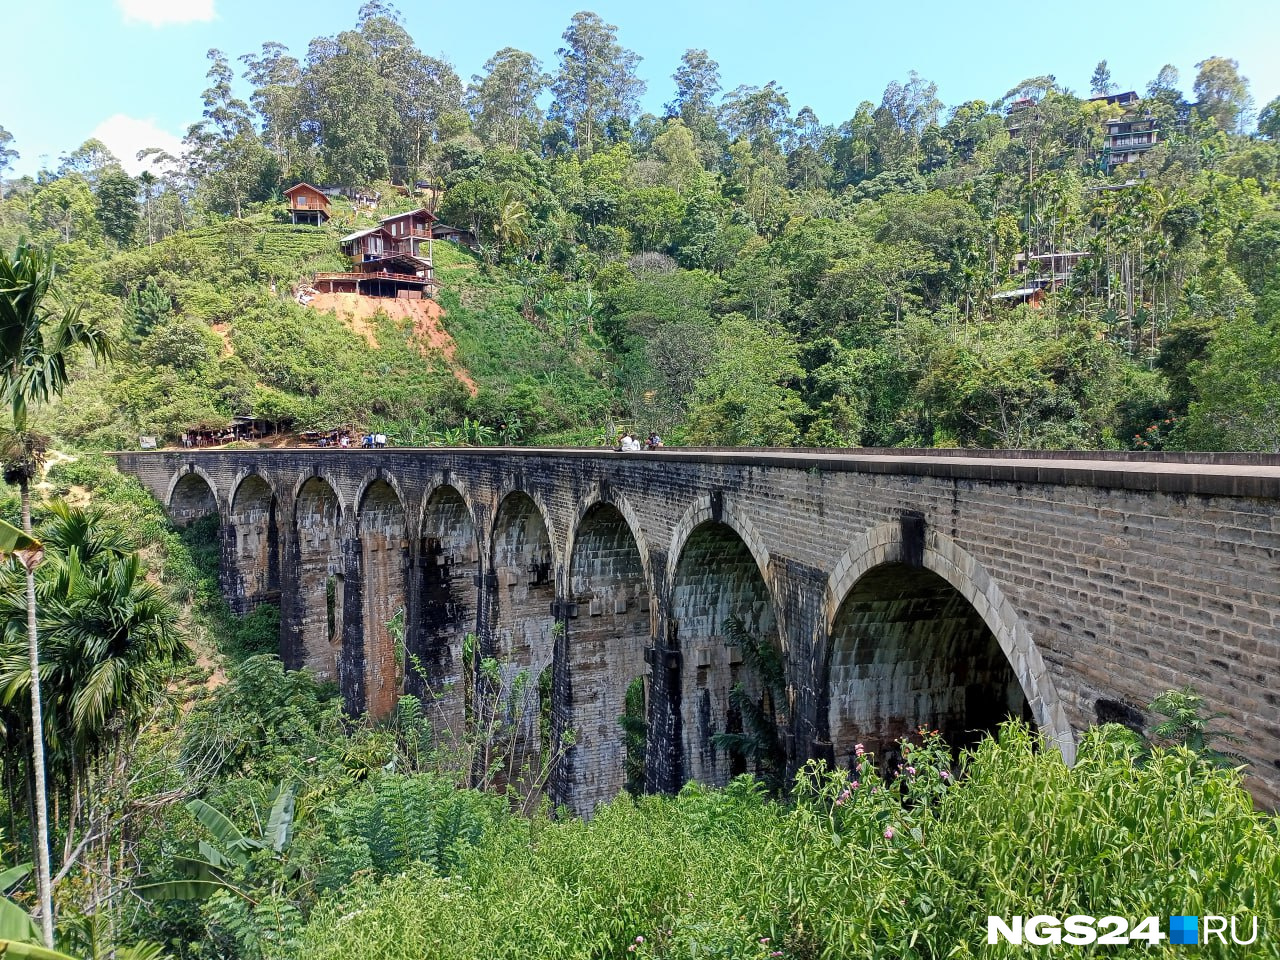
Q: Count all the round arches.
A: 9